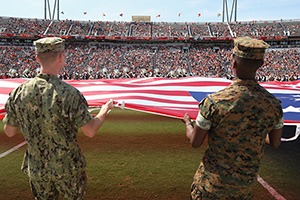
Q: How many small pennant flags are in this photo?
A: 8